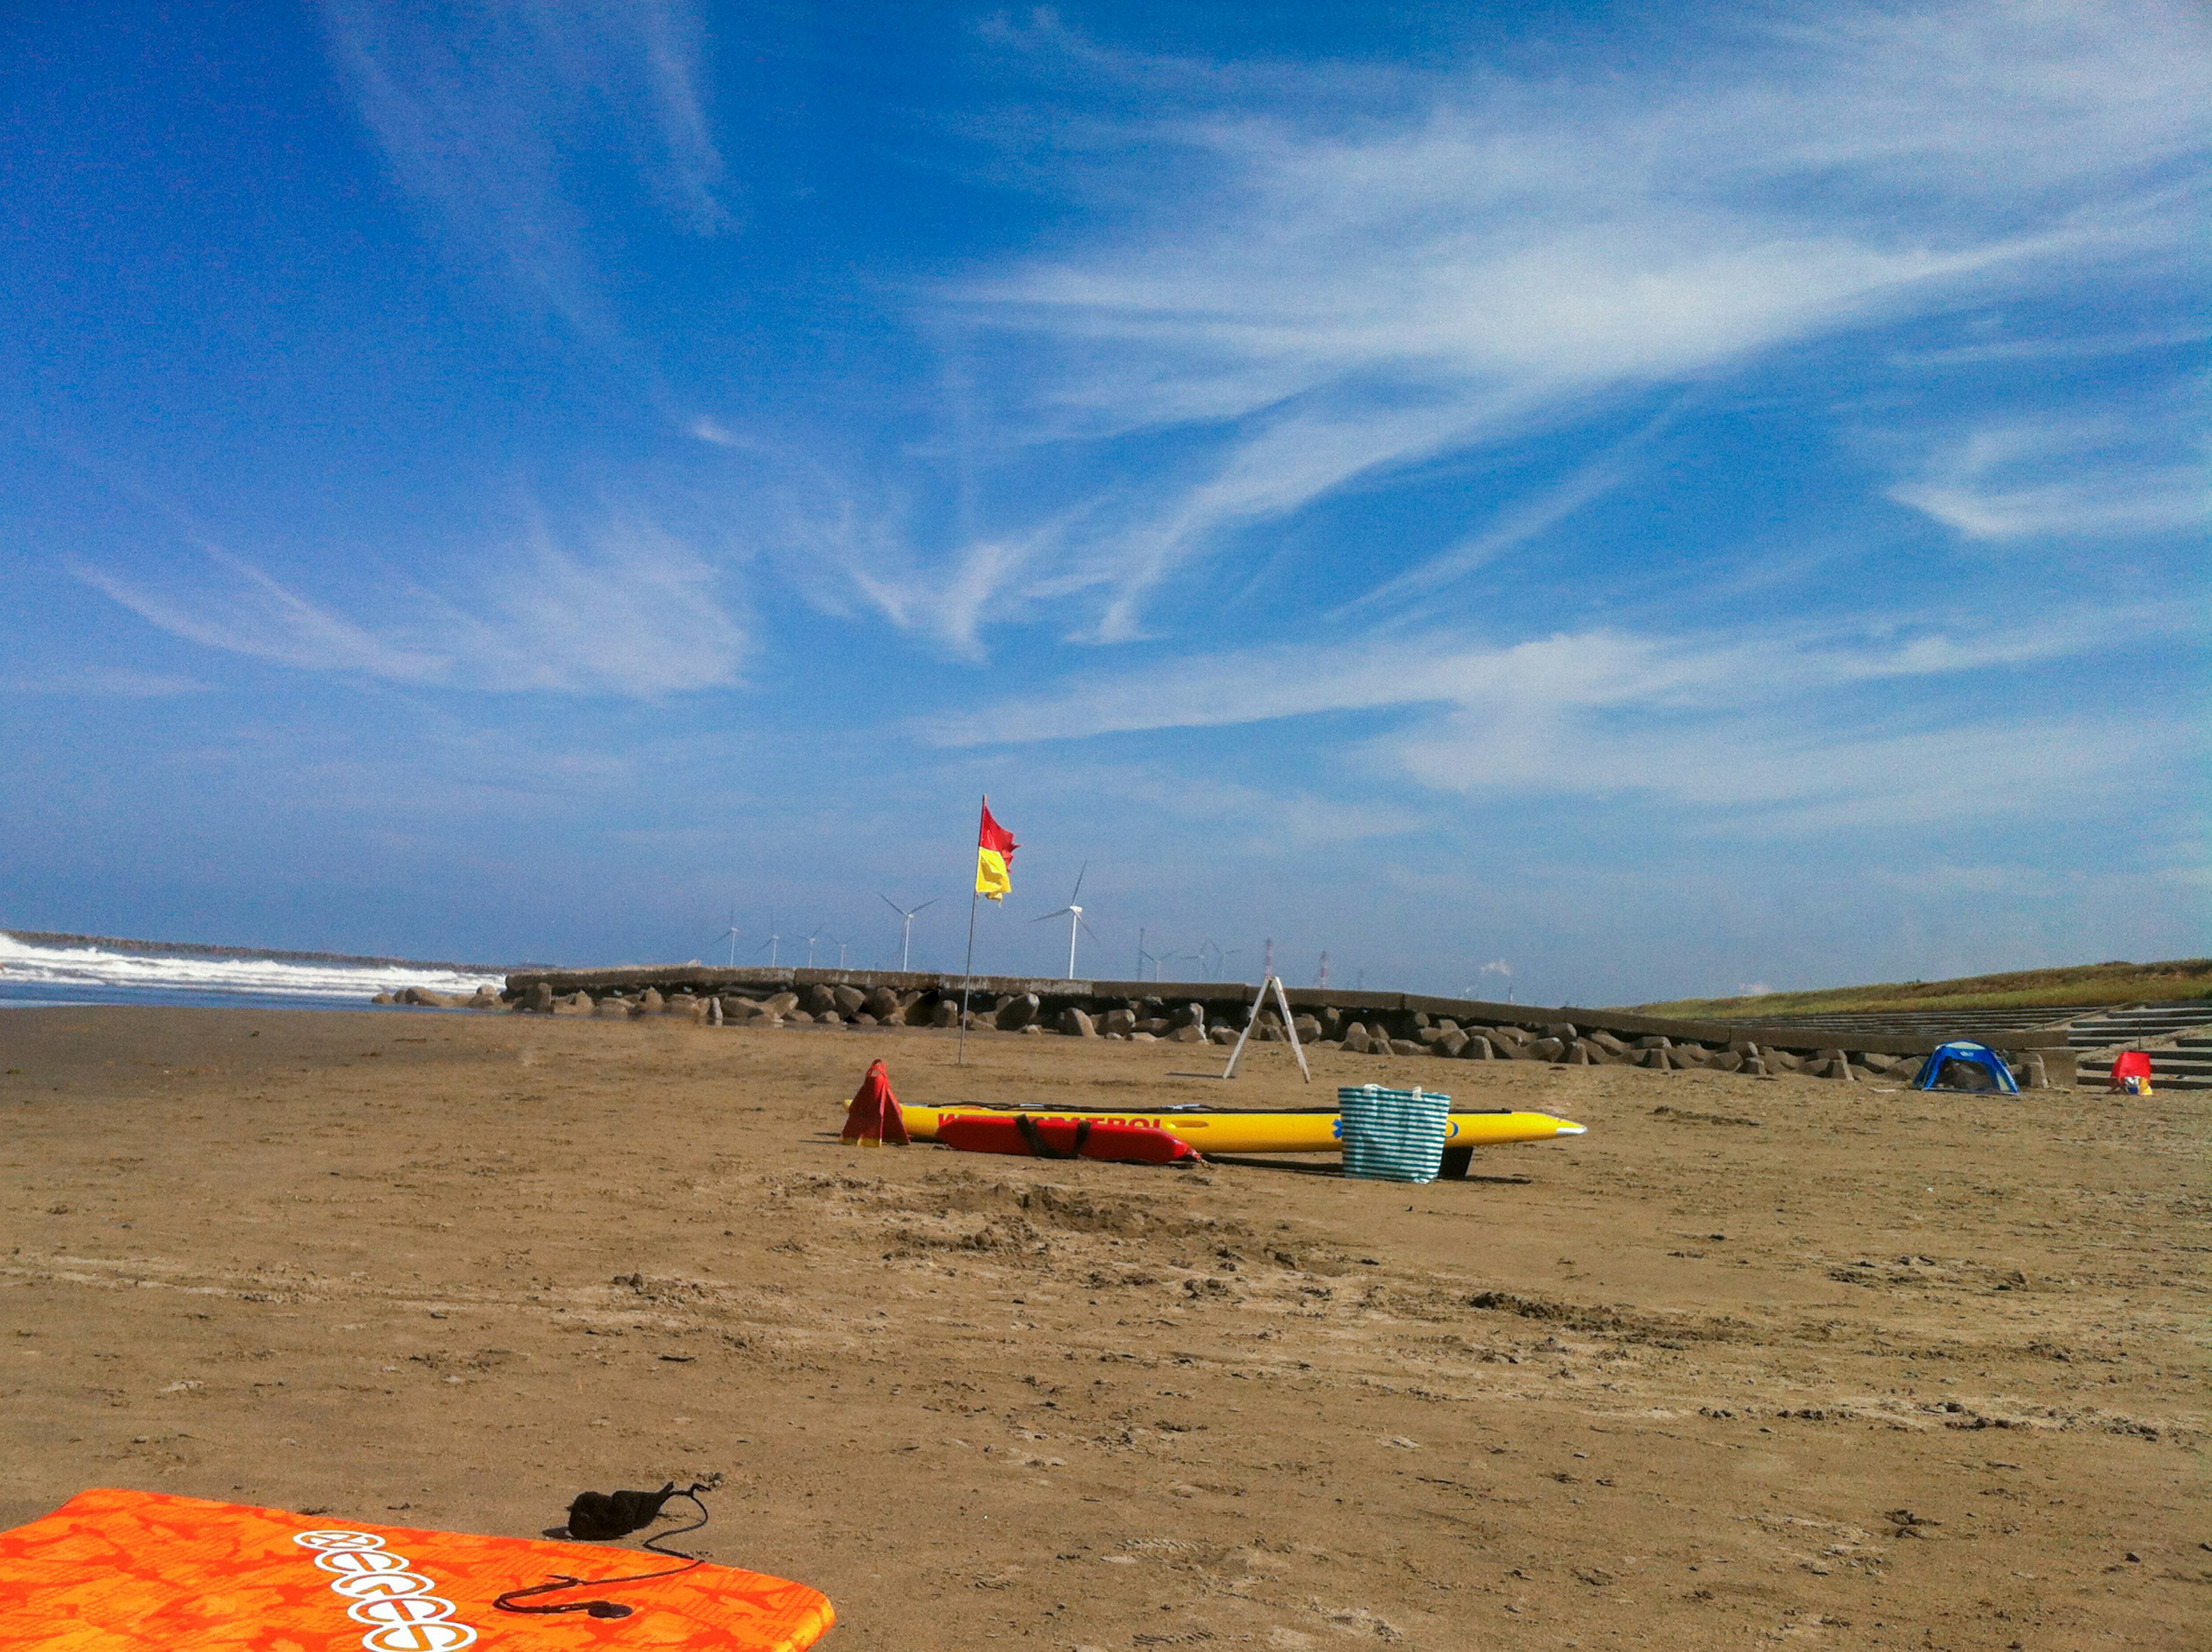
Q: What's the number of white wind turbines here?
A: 9